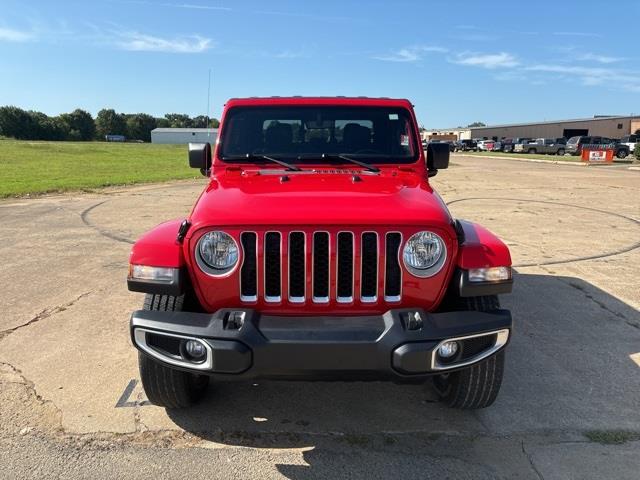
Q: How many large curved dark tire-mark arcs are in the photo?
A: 2